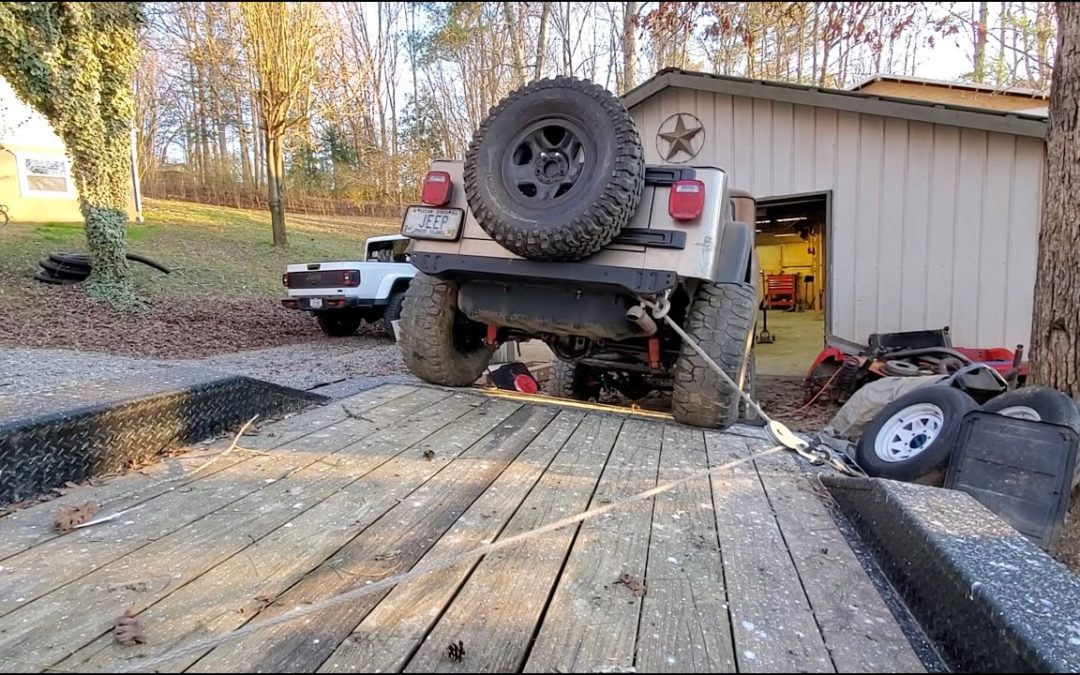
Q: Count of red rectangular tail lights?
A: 2